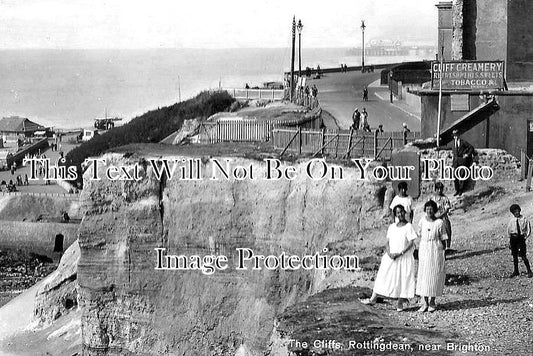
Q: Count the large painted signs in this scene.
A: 1